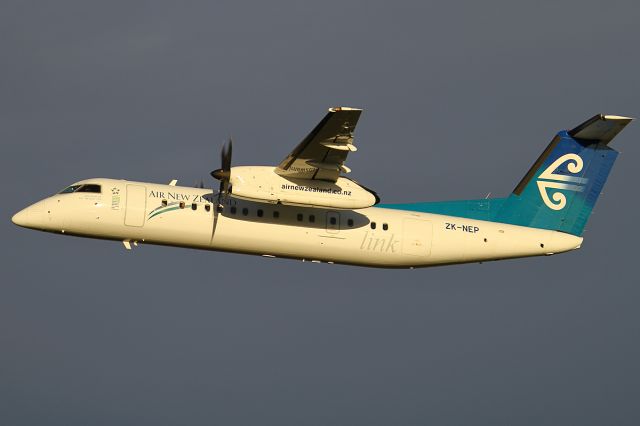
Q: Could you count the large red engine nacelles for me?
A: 0